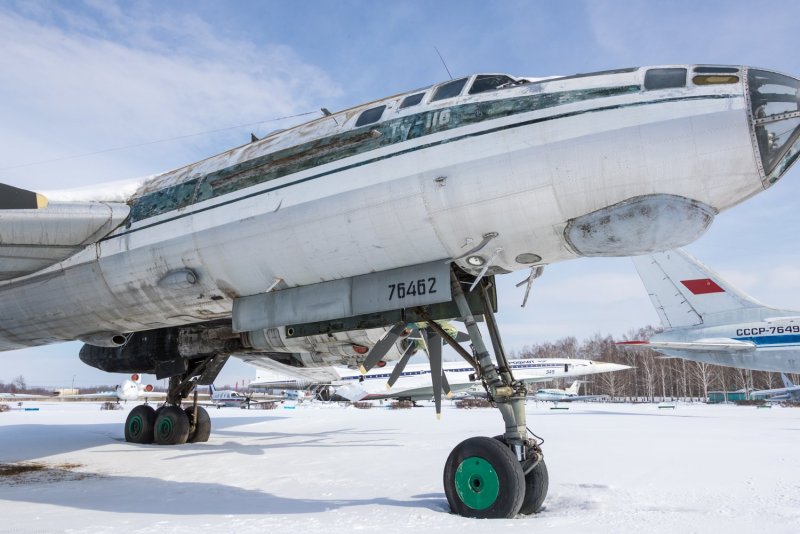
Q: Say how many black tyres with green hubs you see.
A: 3